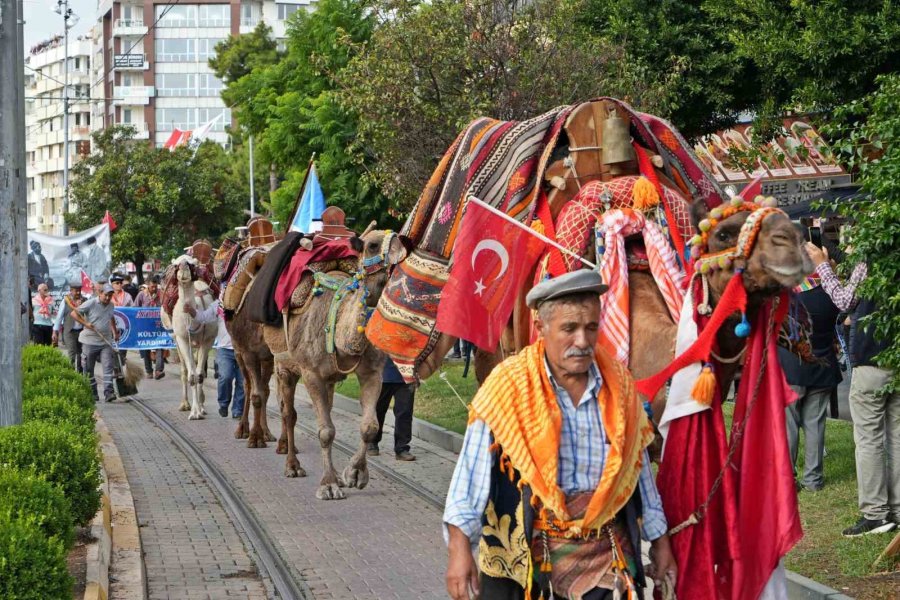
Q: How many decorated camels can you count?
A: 4